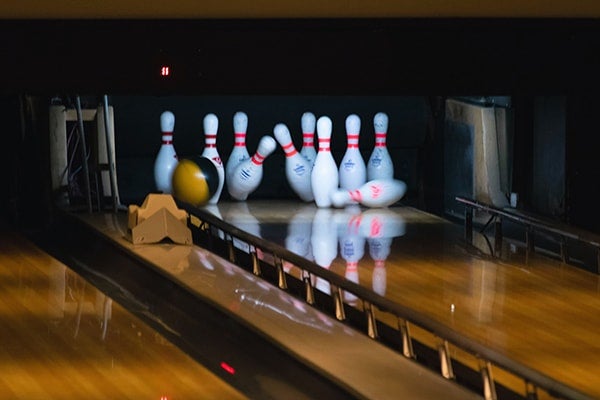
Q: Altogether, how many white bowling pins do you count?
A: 10